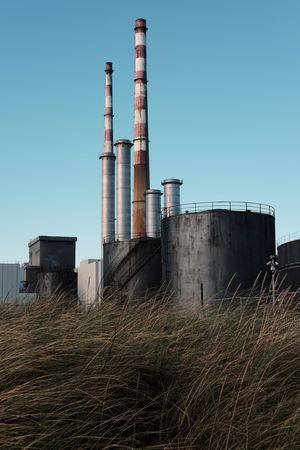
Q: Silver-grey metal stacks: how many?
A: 4